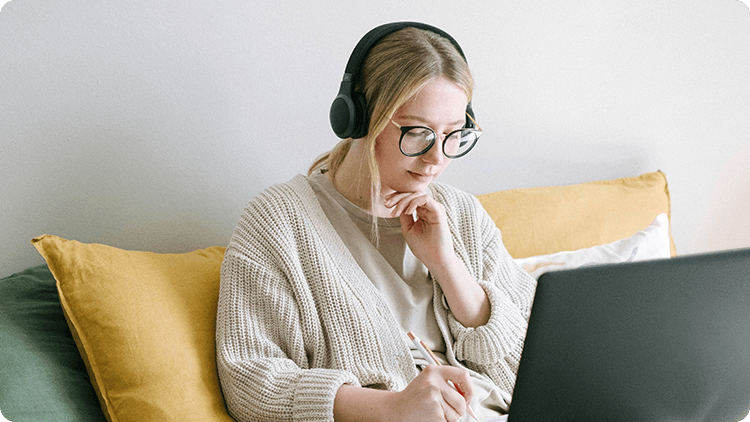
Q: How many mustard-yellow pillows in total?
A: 2